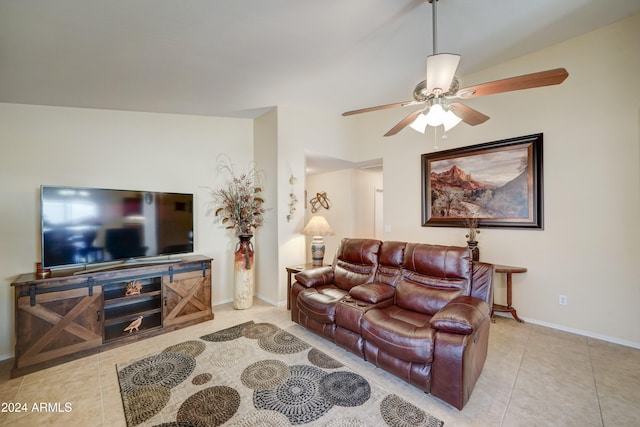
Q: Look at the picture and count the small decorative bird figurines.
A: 1